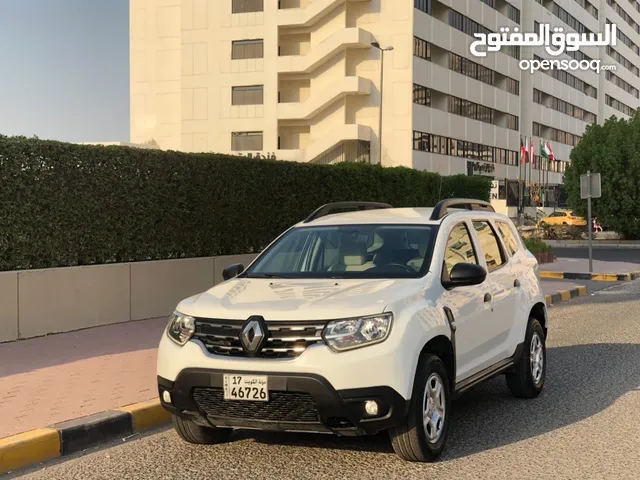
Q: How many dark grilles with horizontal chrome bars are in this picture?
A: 1